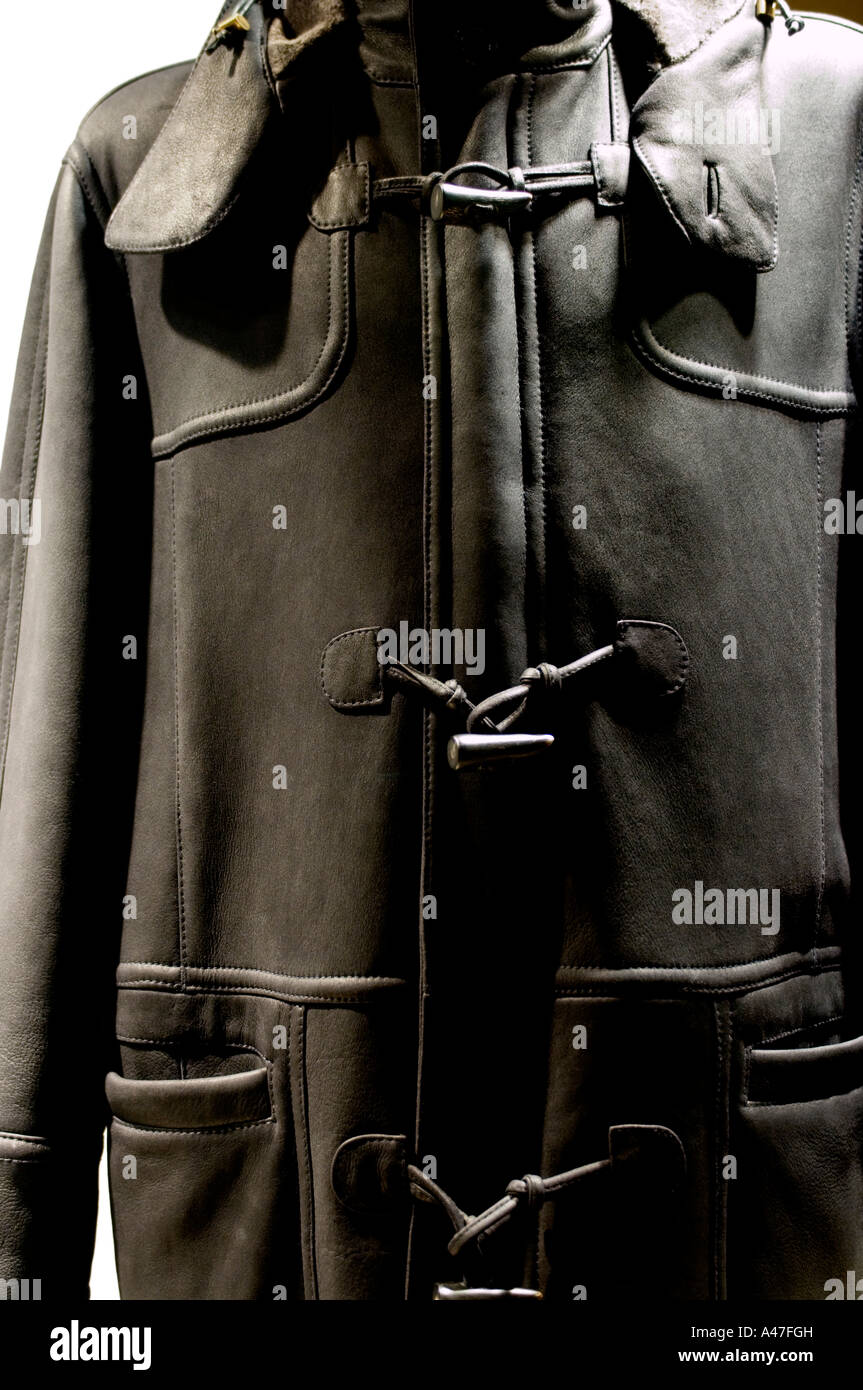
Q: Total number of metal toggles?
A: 3